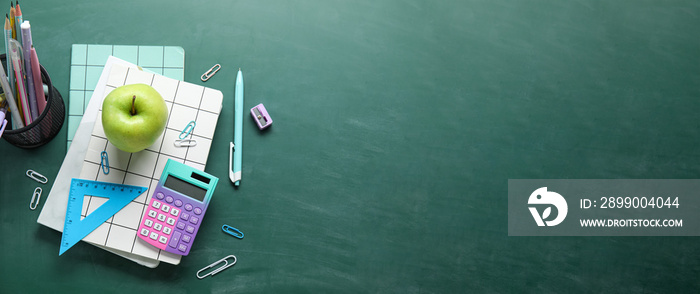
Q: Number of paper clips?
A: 8